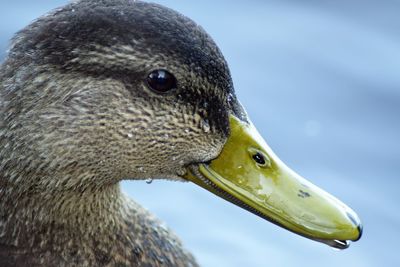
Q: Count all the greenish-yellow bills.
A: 1